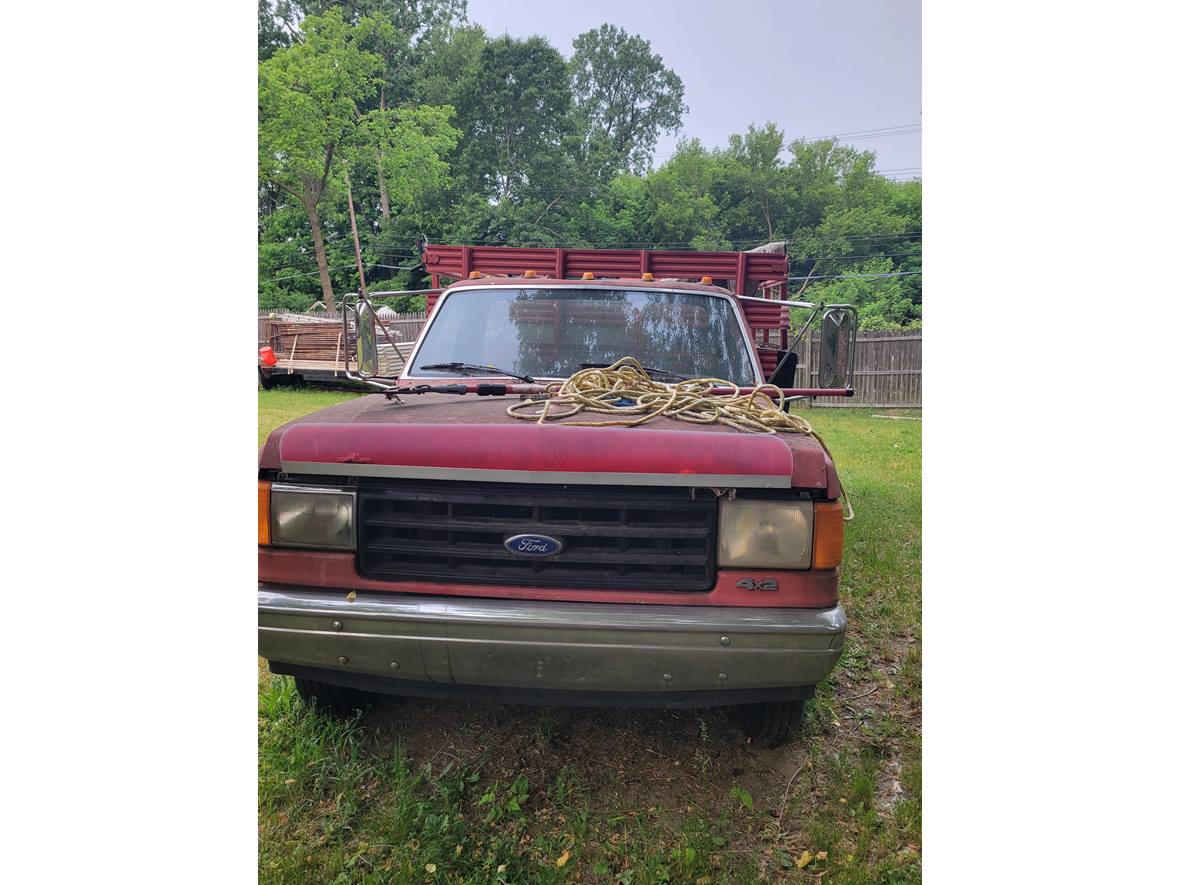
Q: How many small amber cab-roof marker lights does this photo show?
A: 5